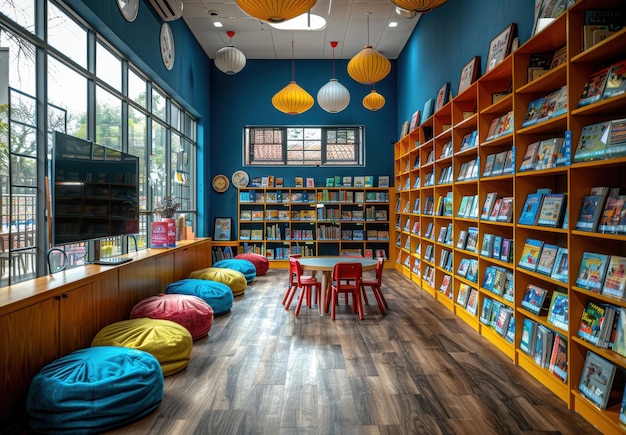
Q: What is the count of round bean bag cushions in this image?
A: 7